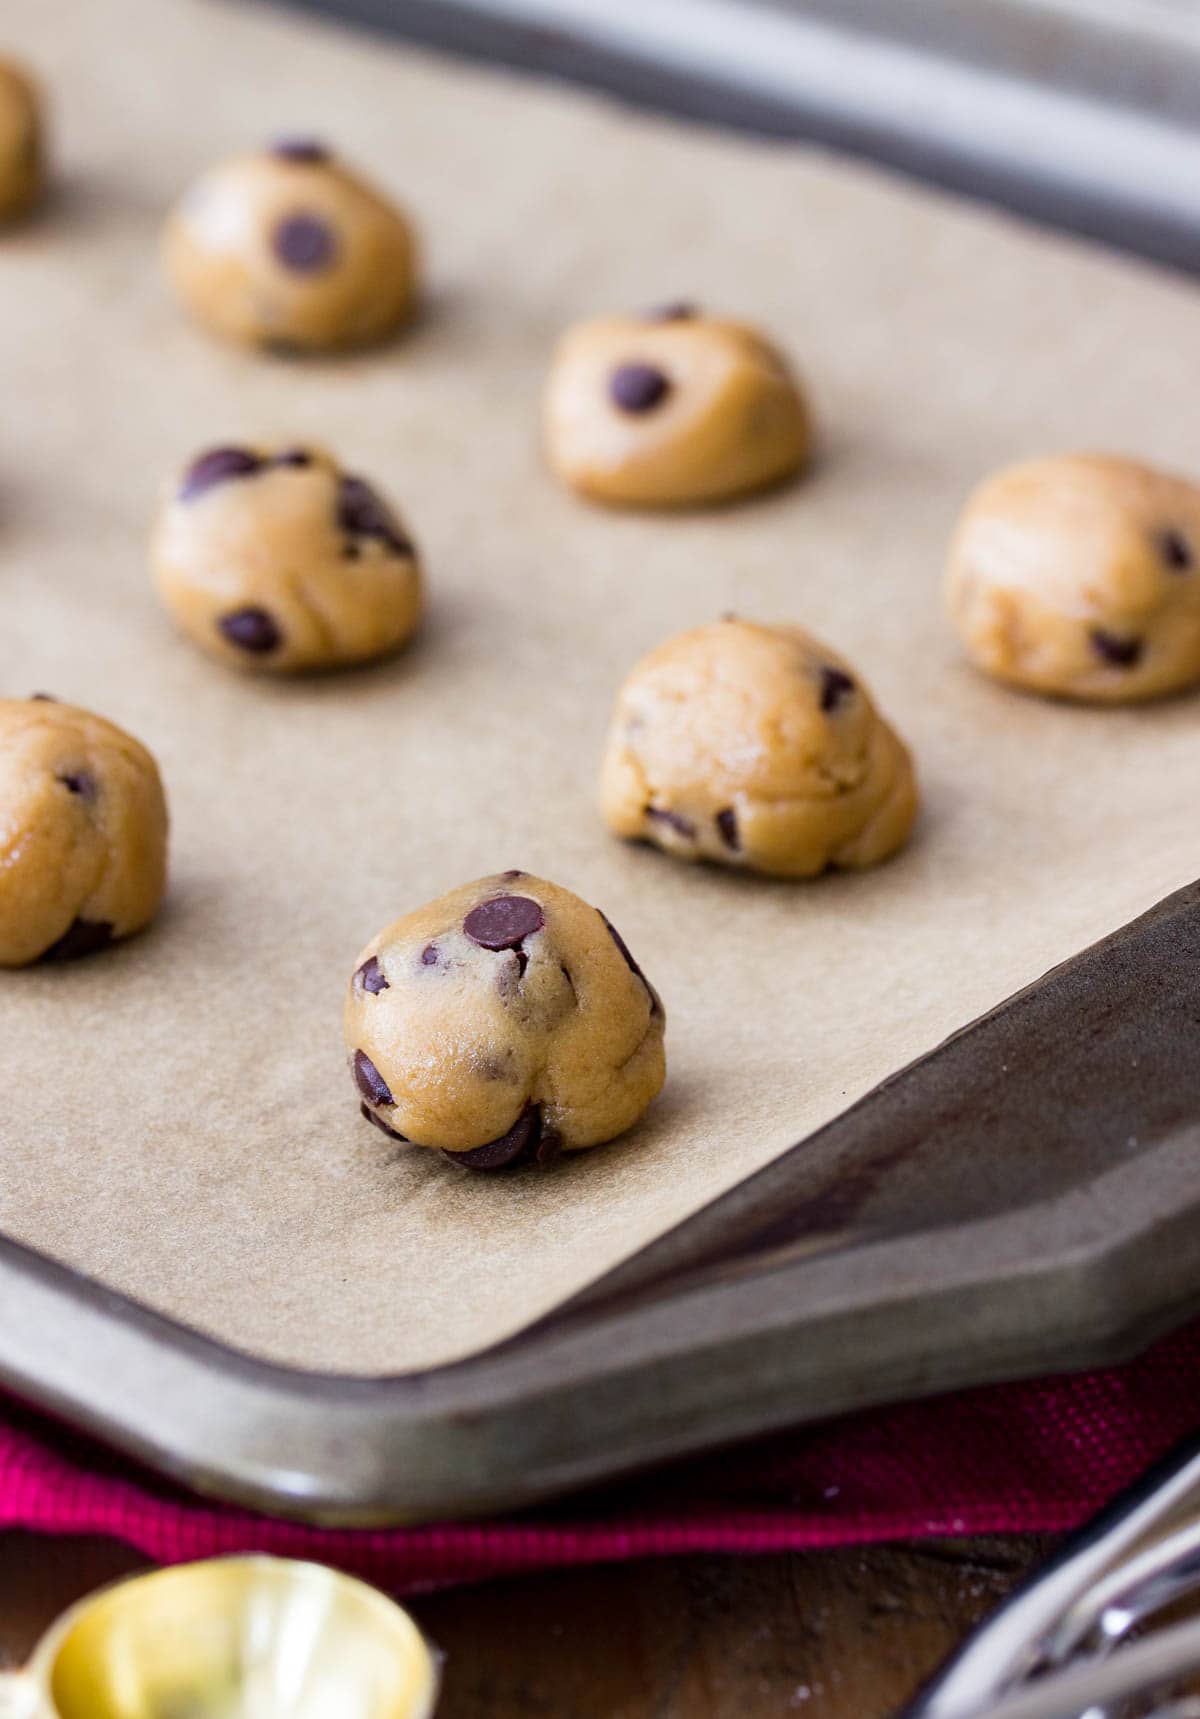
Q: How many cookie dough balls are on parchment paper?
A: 8